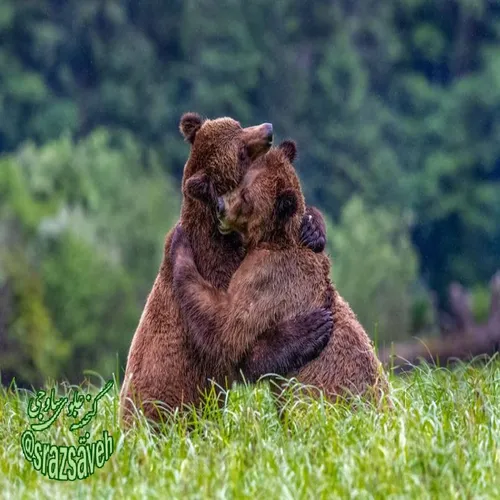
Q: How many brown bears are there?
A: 2